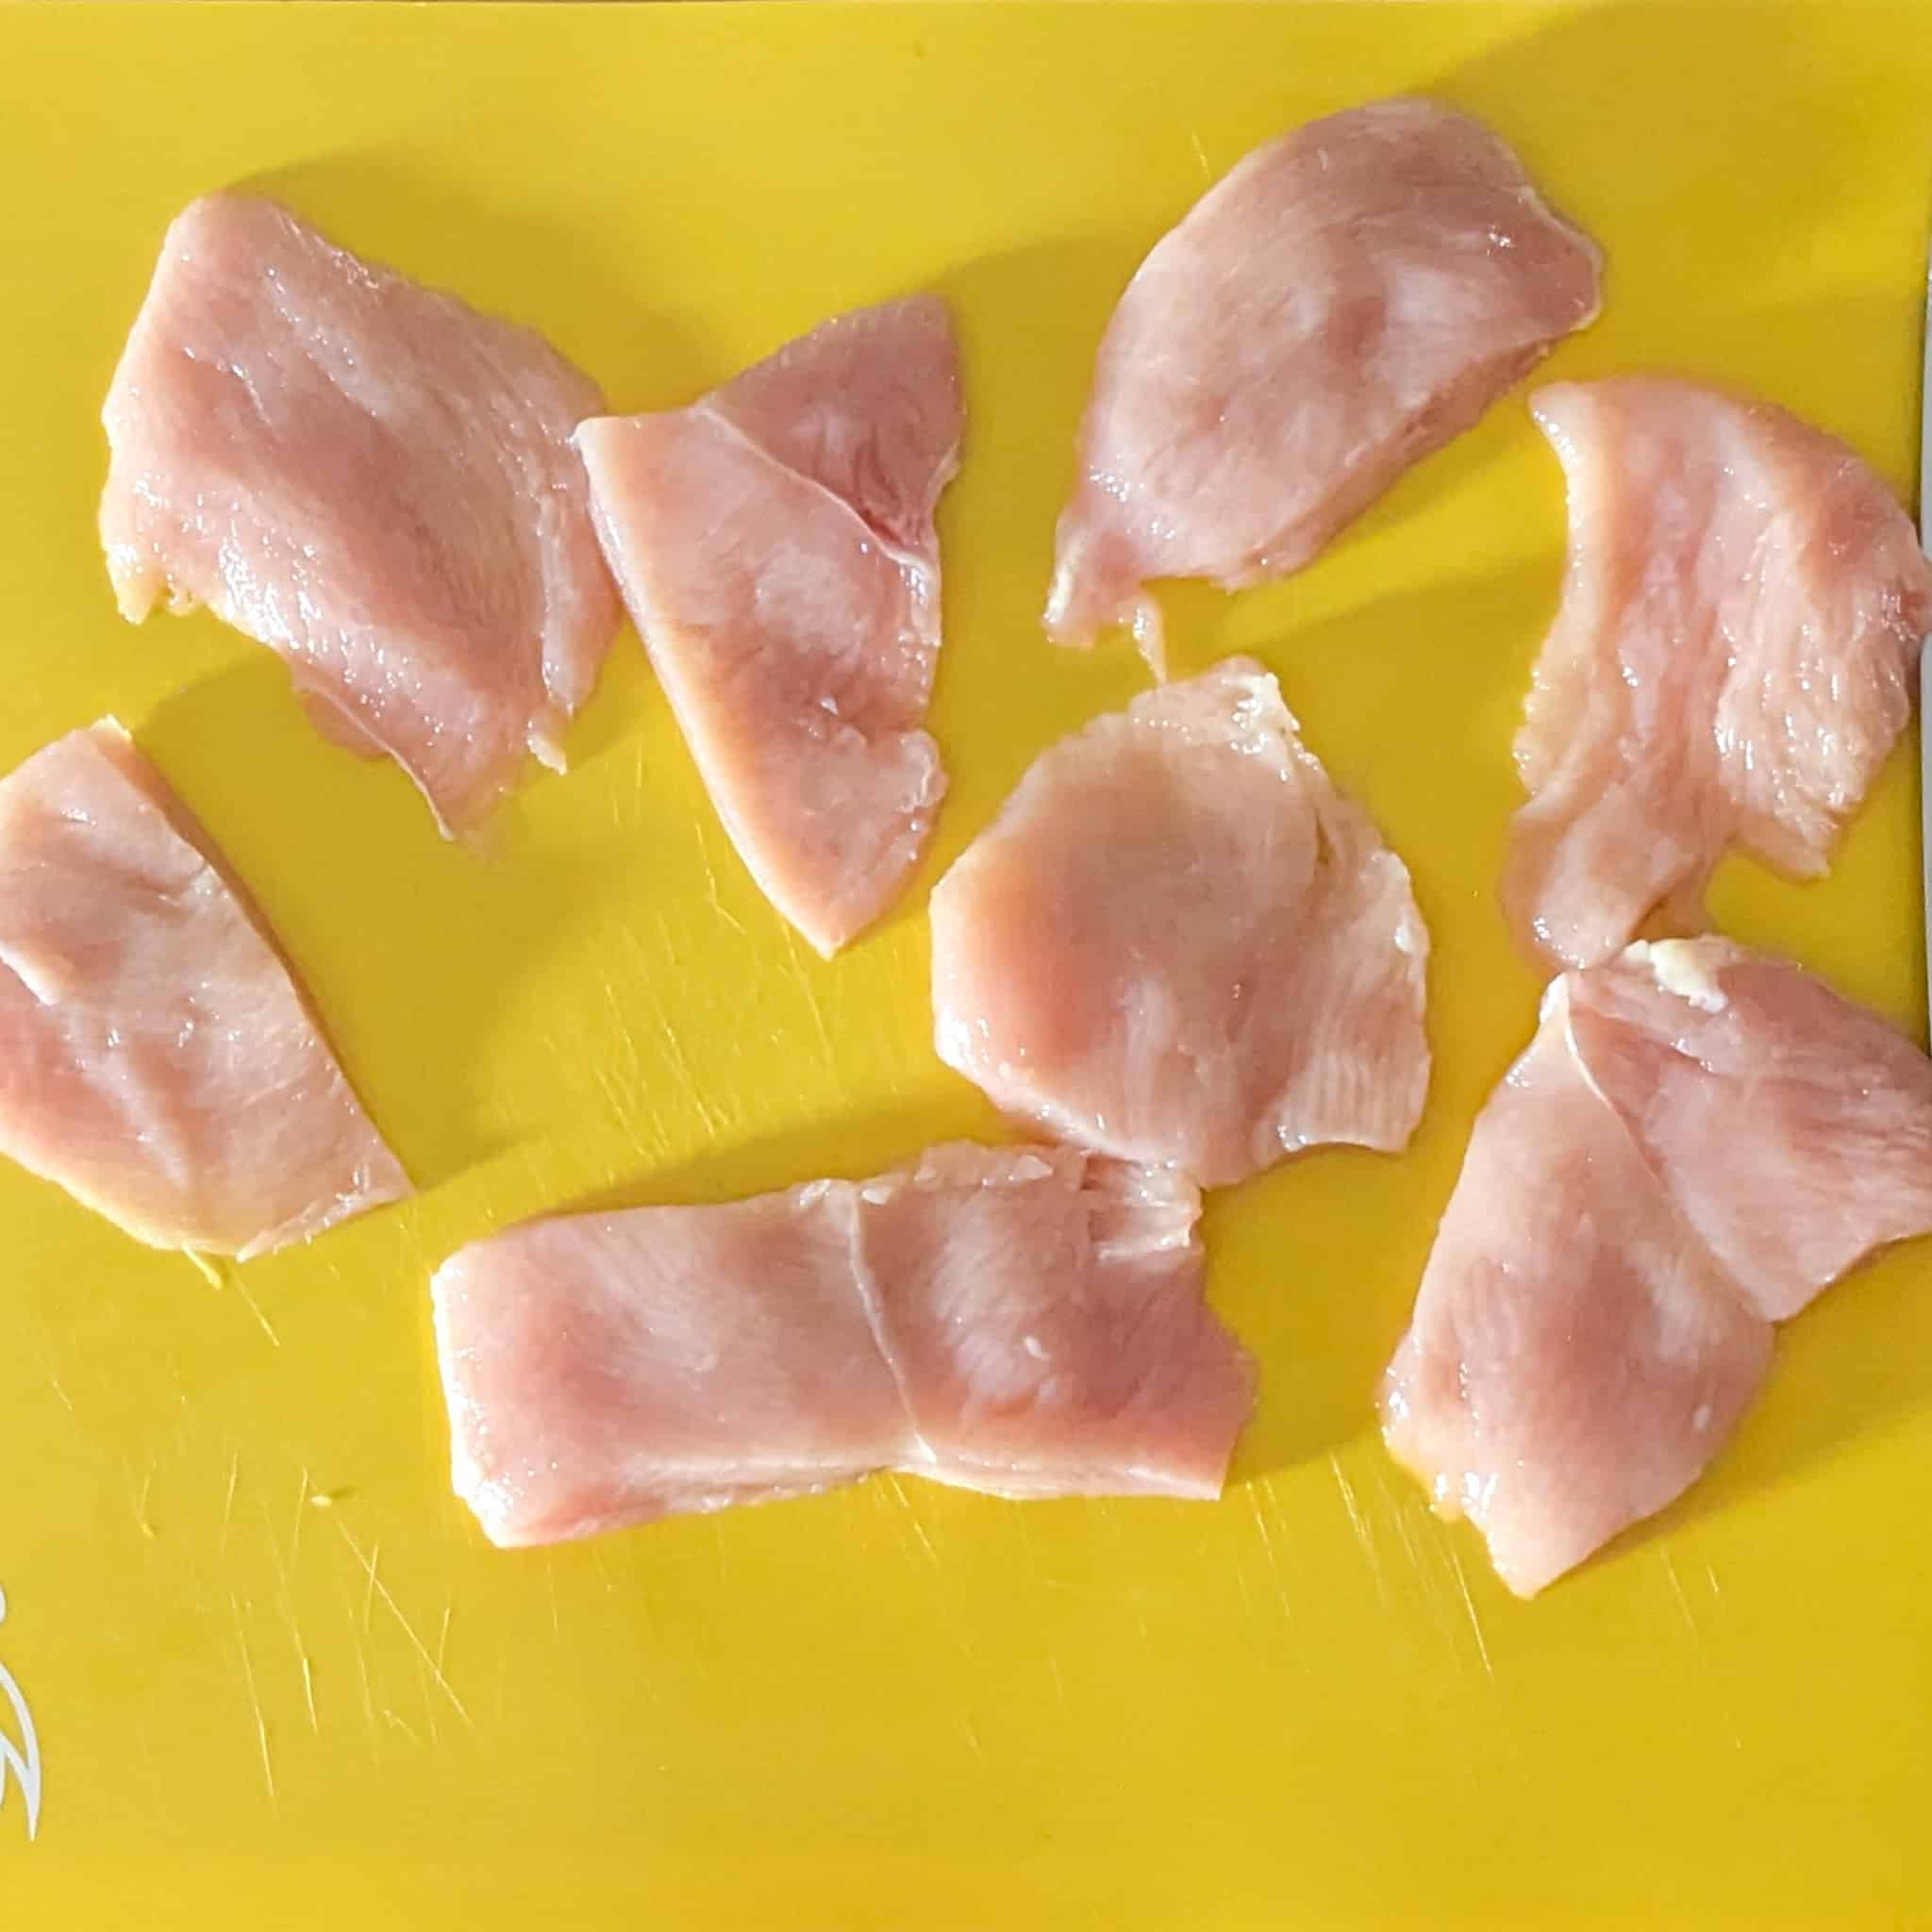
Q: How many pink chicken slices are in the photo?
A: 8